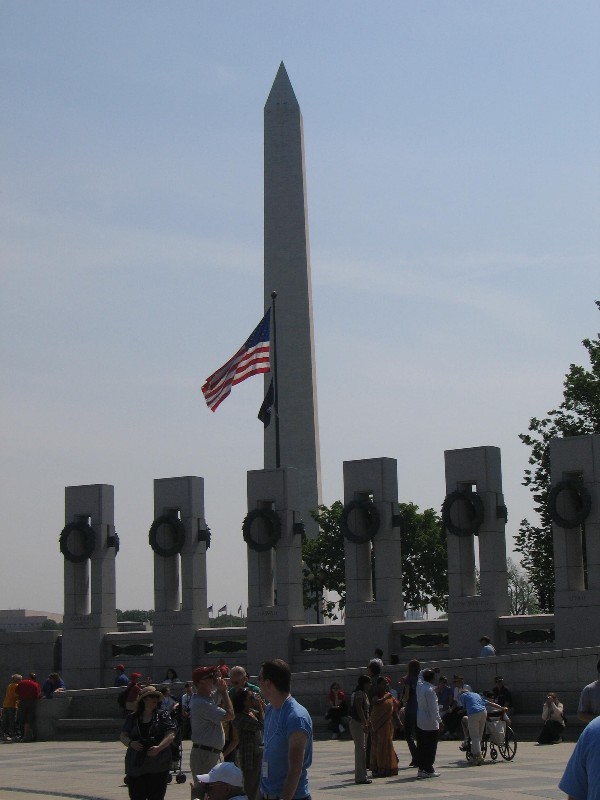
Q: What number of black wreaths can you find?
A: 6